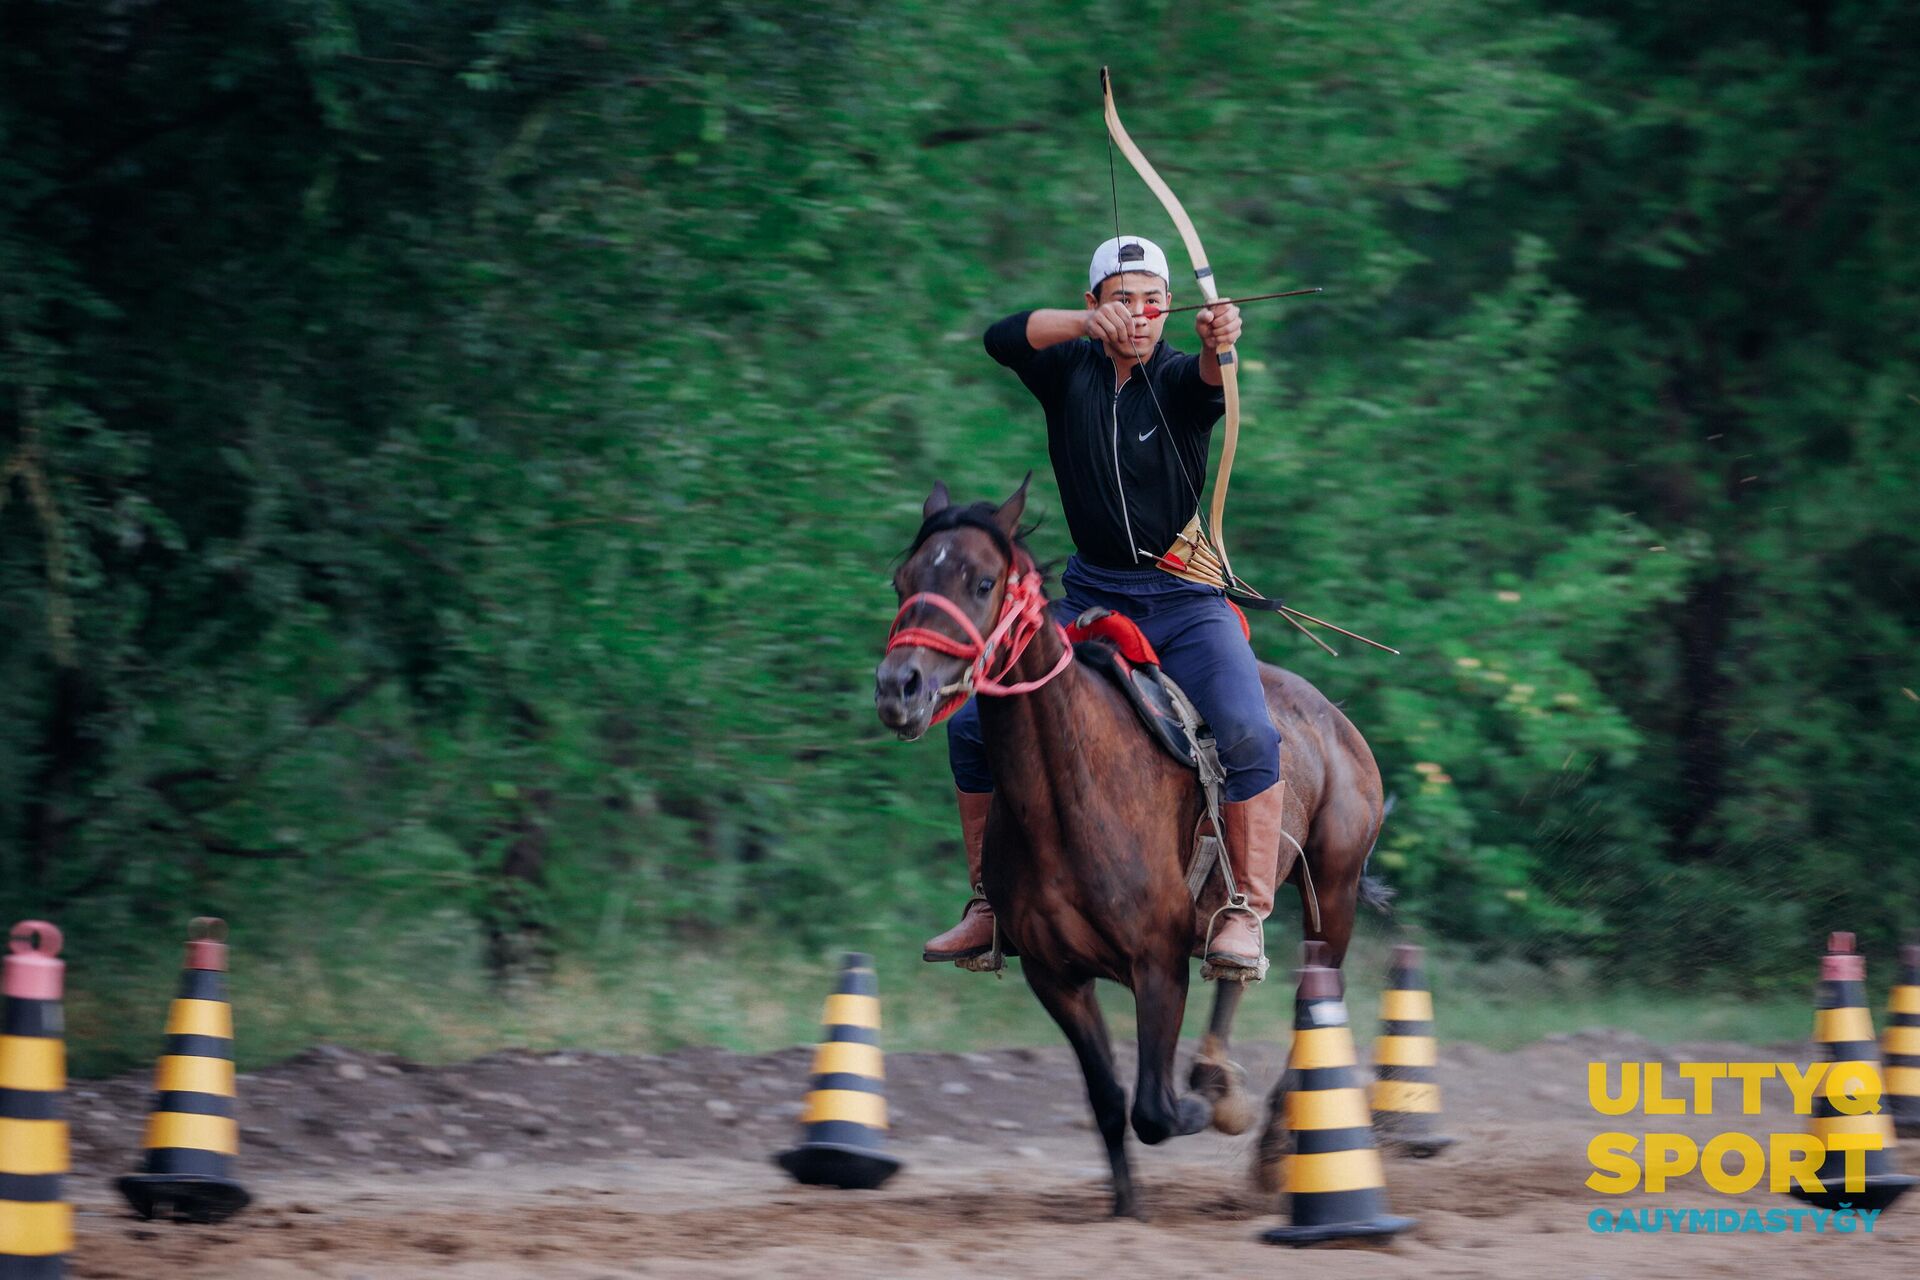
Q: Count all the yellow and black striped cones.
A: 7